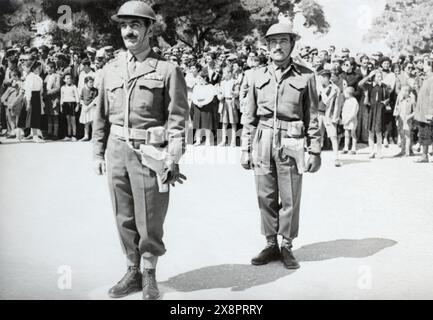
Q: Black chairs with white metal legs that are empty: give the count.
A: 0